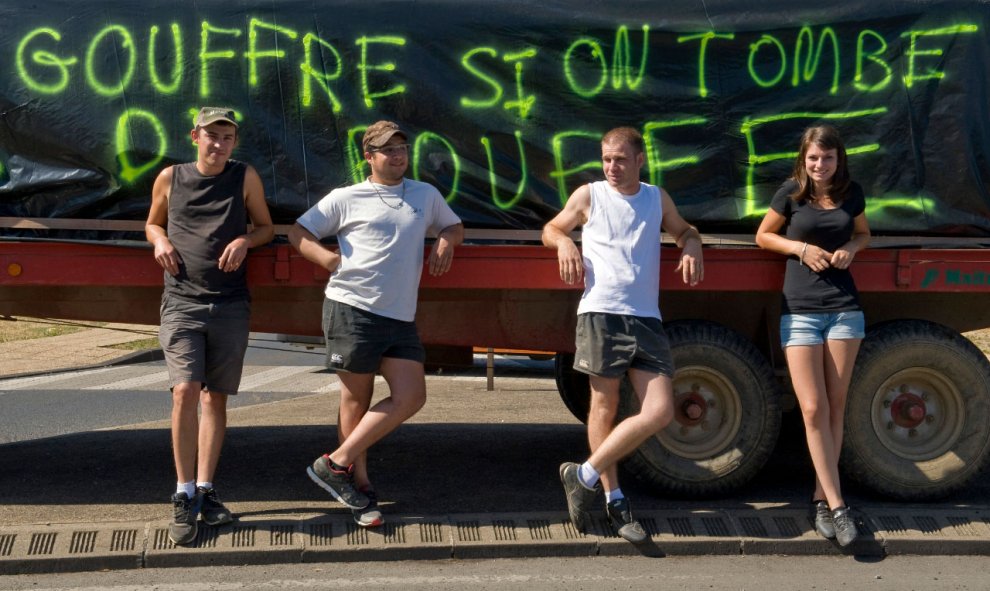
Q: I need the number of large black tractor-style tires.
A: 2